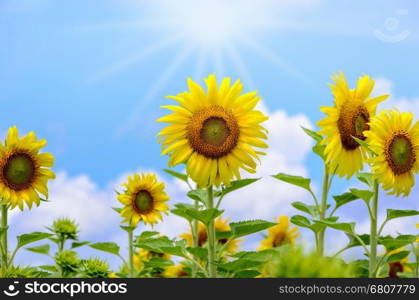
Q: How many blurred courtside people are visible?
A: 0